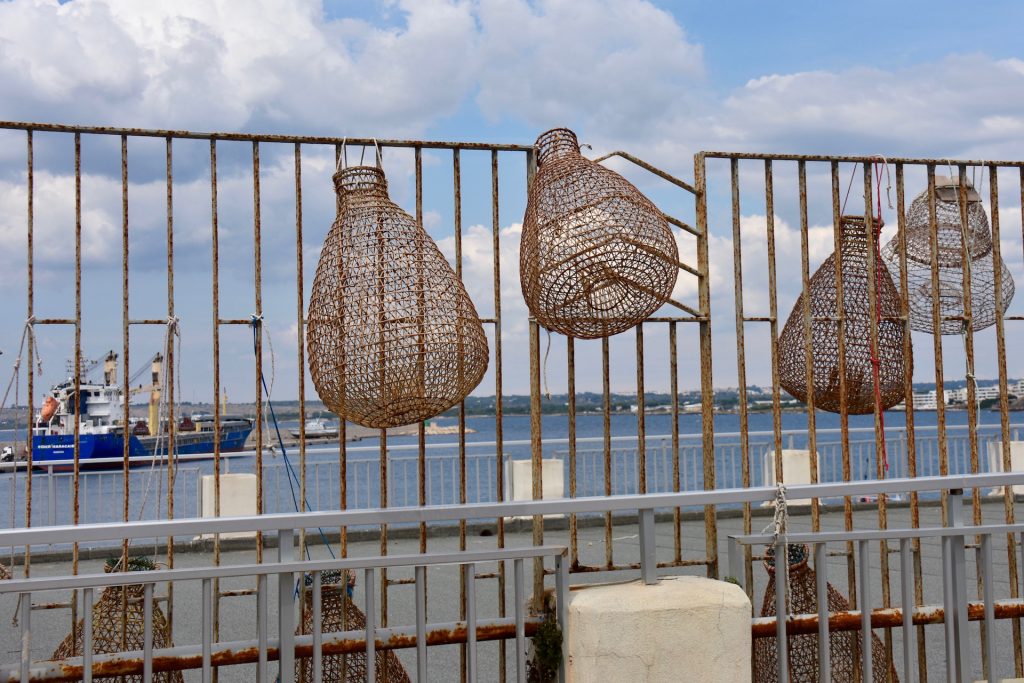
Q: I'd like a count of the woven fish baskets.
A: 7